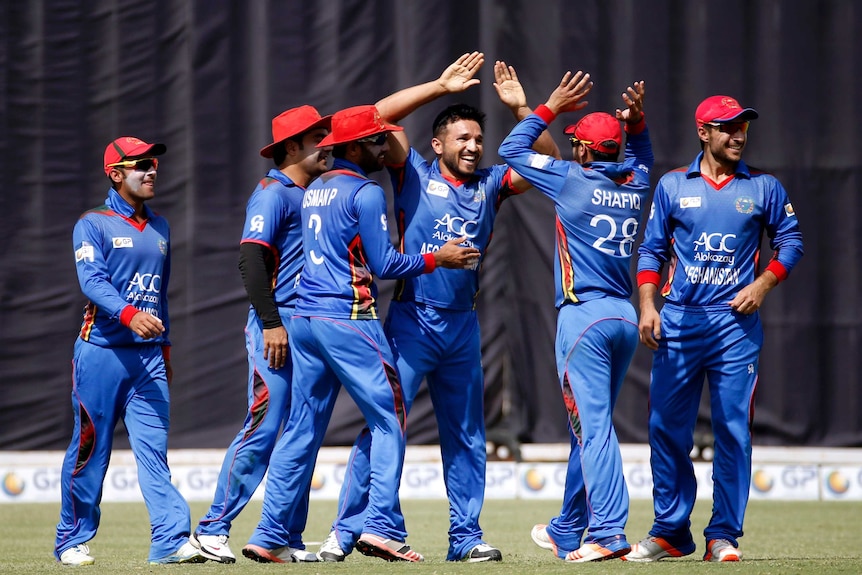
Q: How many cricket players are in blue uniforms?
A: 6